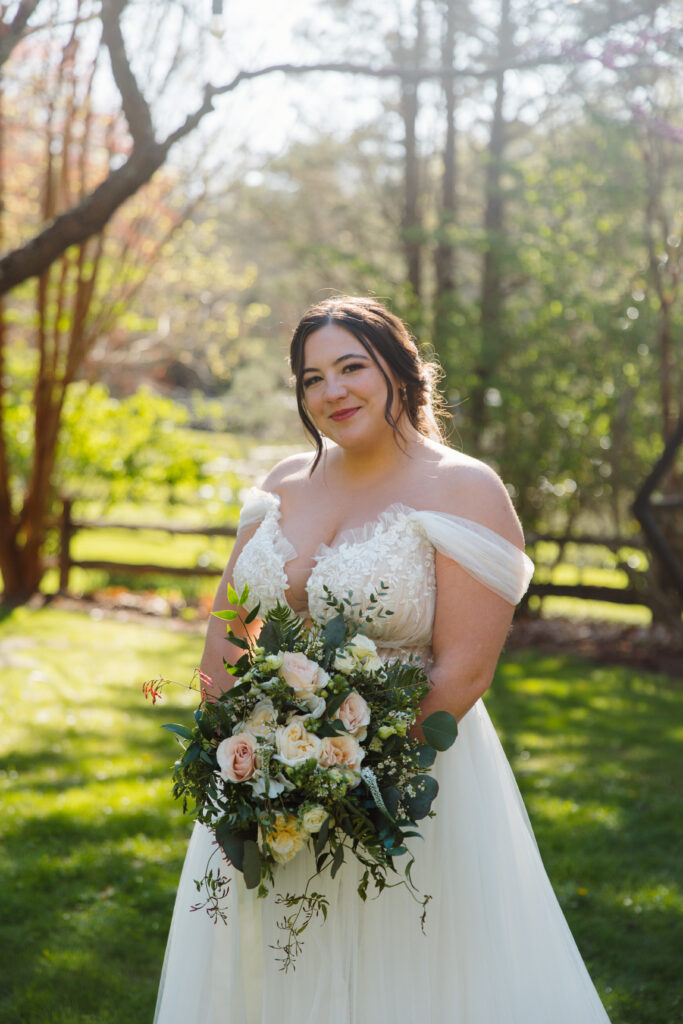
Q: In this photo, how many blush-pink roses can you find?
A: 4